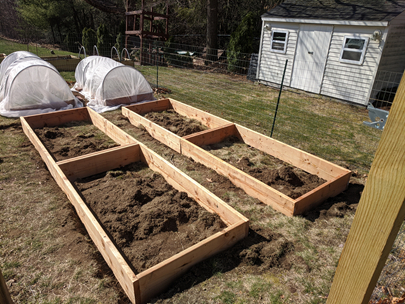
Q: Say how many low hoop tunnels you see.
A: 2